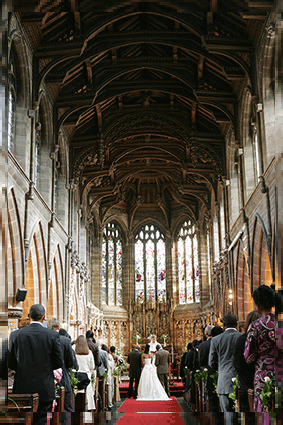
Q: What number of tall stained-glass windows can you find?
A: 3